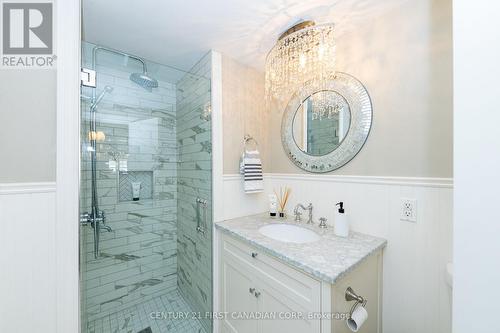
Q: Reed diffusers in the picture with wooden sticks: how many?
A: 1